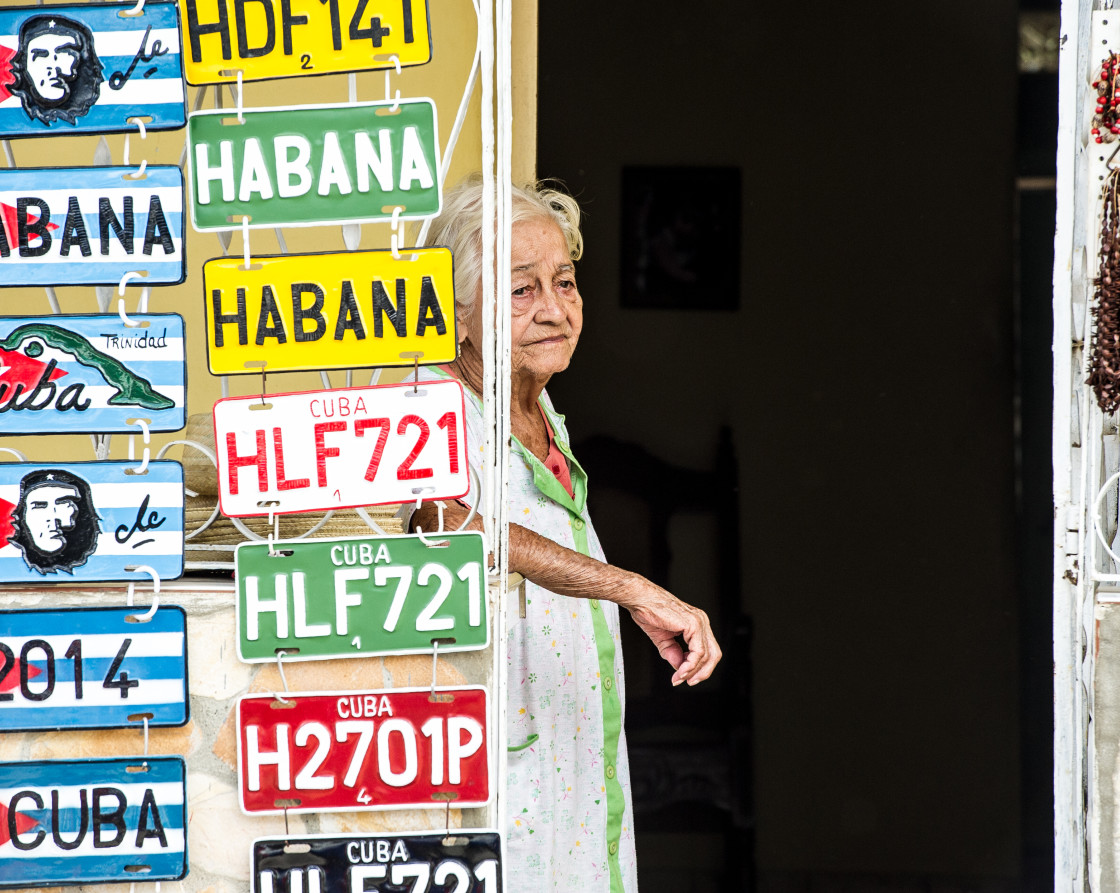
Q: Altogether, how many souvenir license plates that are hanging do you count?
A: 13